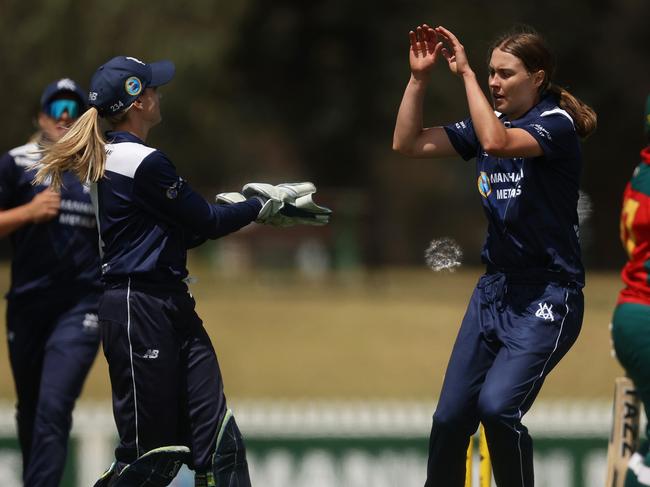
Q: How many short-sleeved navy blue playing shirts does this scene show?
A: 2